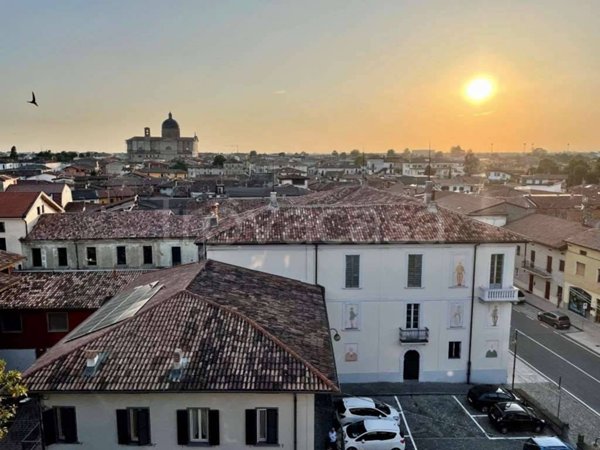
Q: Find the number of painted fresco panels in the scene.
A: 6